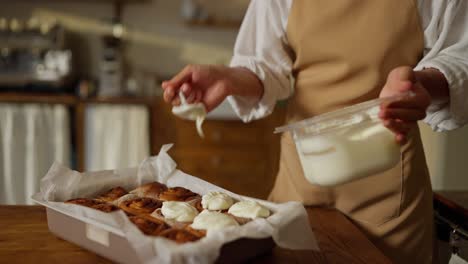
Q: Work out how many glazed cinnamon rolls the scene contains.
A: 4